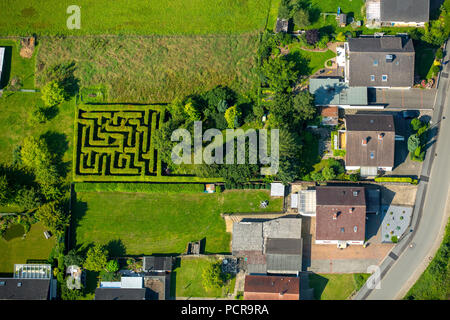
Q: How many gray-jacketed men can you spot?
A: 0